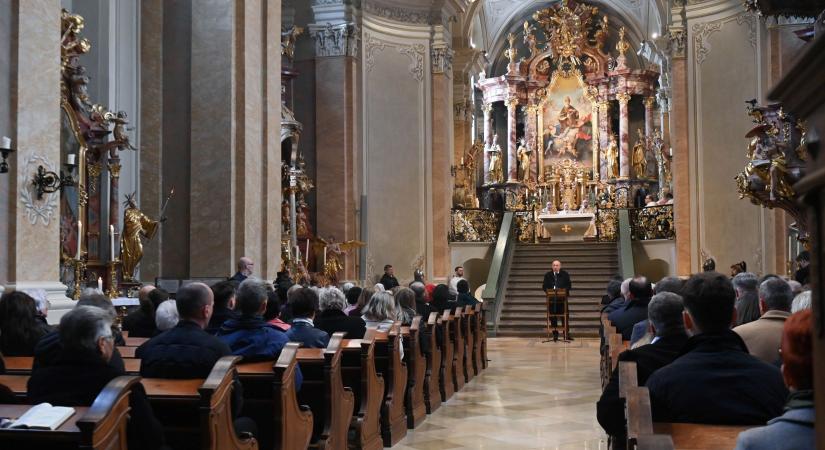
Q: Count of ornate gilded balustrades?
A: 2